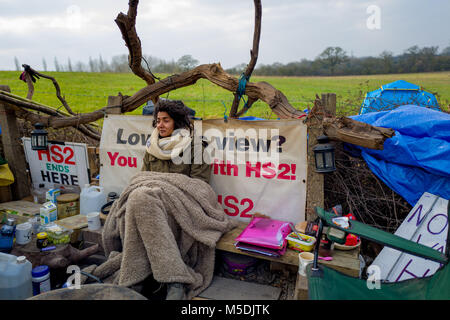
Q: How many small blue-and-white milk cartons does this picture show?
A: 2